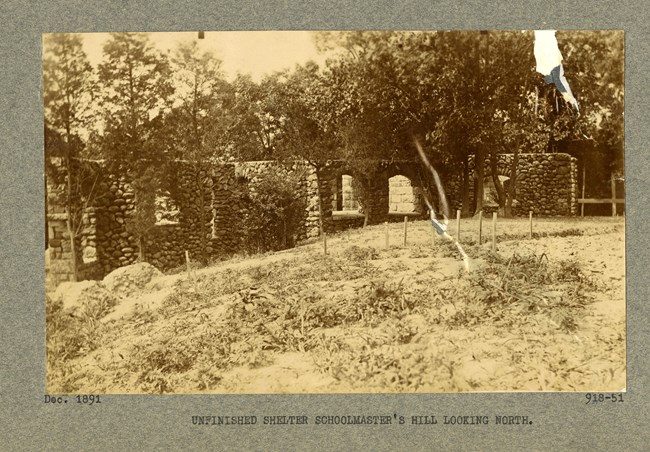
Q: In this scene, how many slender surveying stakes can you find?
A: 9